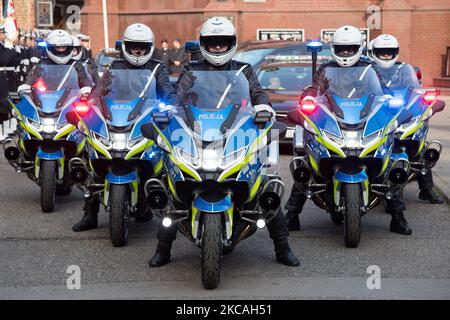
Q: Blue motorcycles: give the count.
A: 5